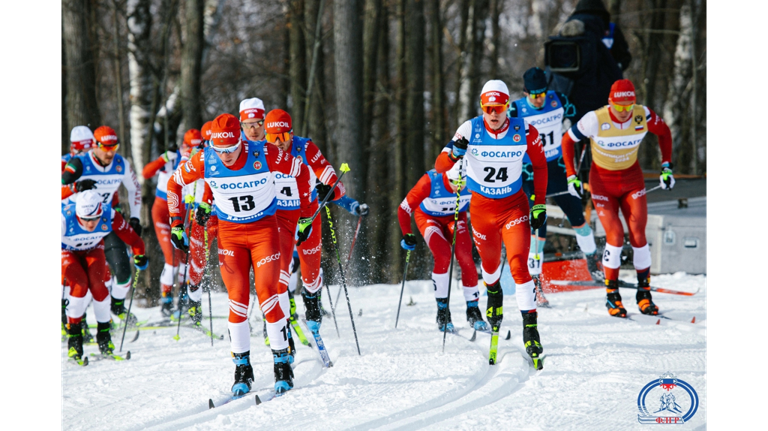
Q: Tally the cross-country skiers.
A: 12